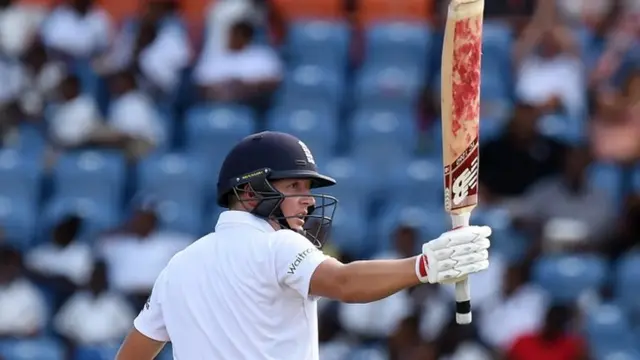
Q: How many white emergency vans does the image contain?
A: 0